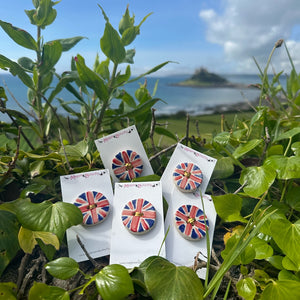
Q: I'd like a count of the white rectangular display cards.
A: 5